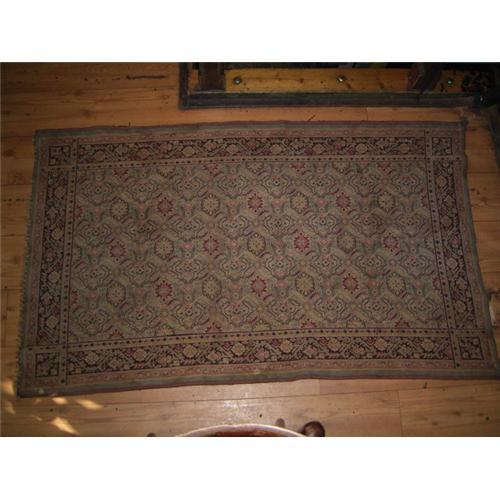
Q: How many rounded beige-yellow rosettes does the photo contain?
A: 11